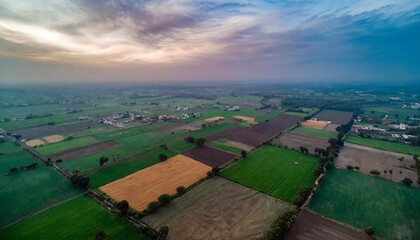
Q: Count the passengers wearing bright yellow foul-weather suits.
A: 0